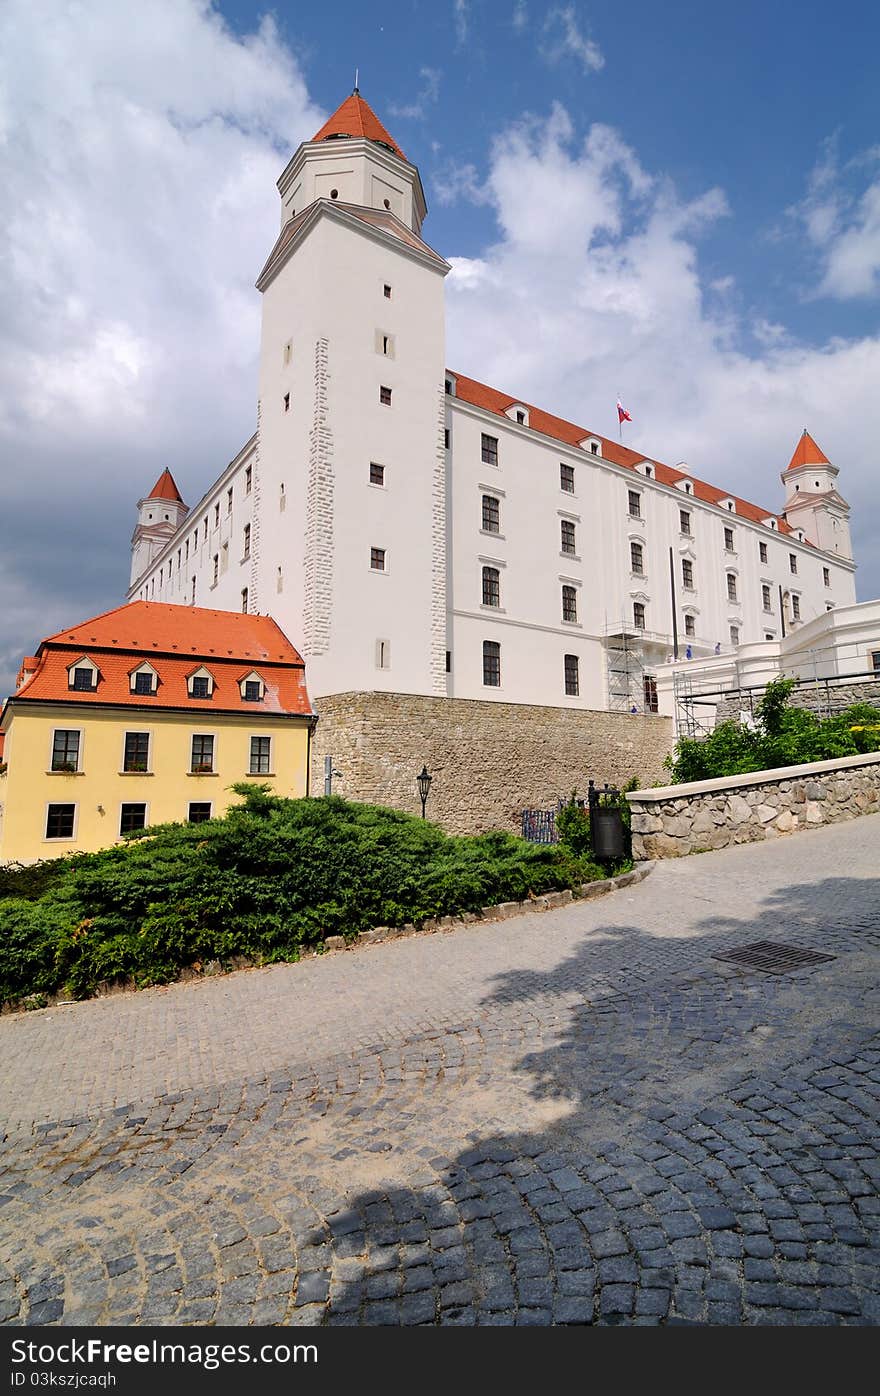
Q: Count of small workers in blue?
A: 3